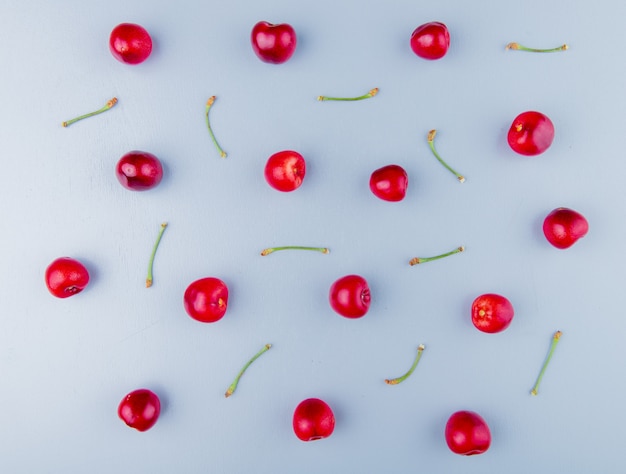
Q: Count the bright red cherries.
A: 15